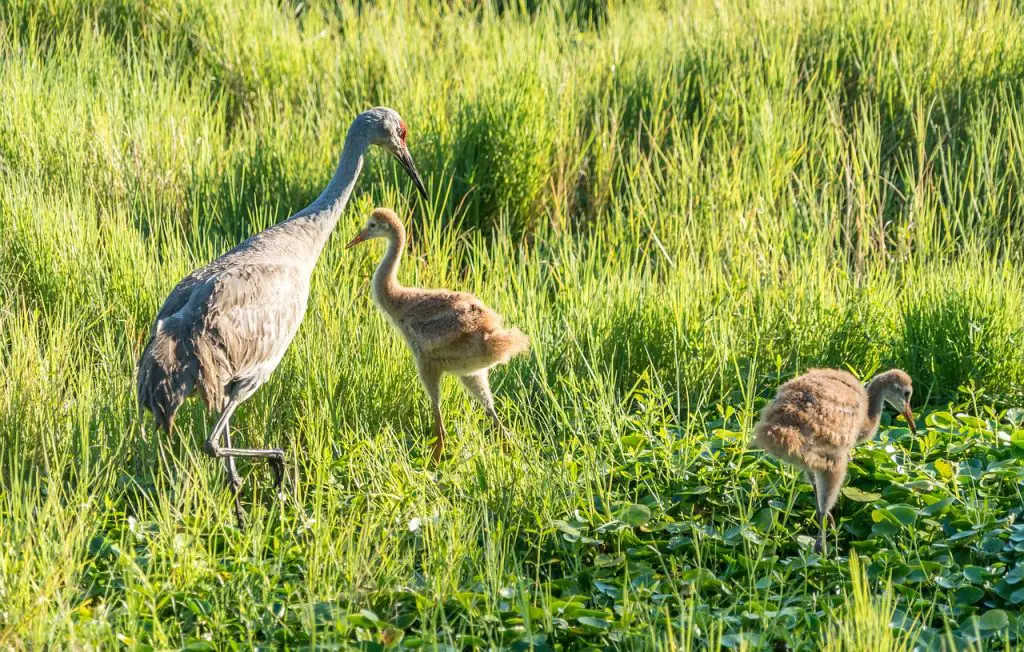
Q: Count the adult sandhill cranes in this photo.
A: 1